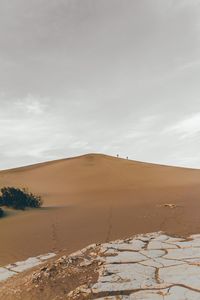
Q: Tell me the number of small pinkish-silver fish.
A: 0